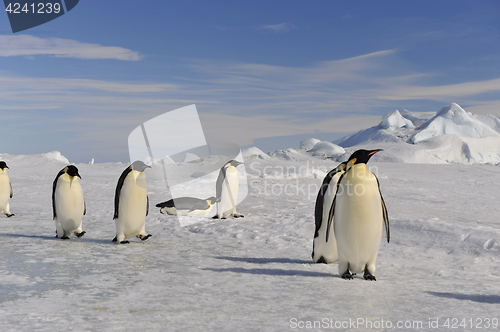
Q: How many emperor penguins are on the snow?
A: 7